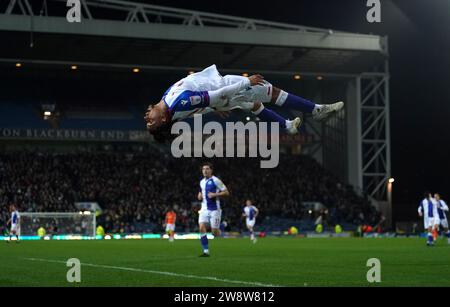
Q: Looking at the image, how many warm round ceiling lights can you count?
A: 7